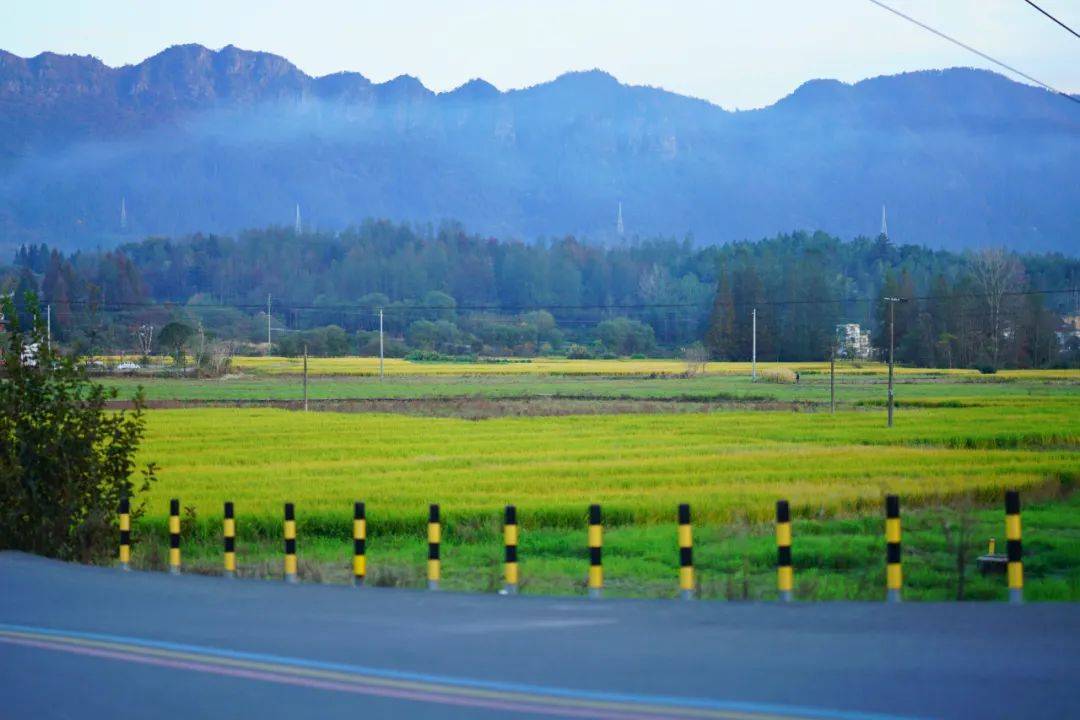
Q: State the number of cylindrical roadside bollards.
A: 12